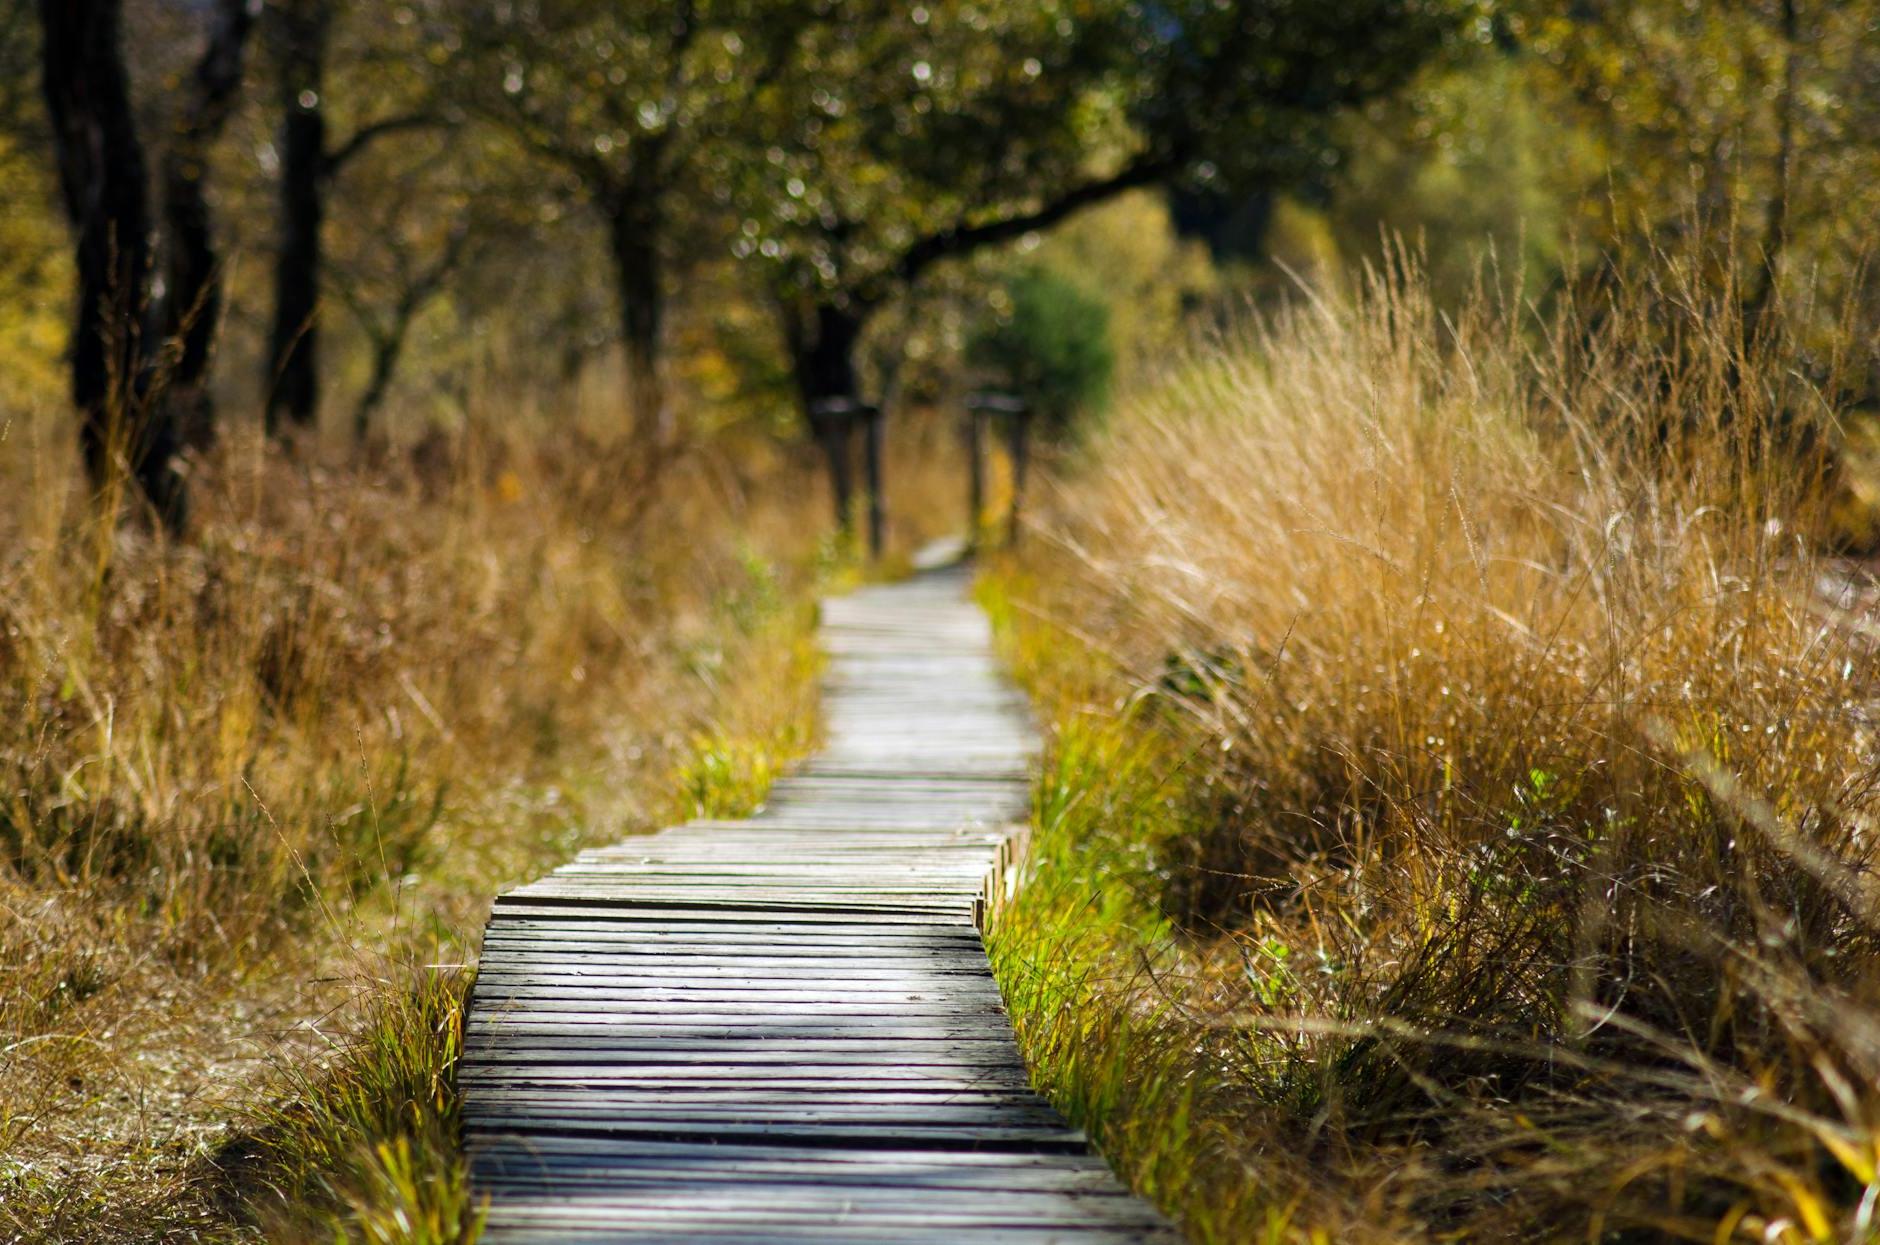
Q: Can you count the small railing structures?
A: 2